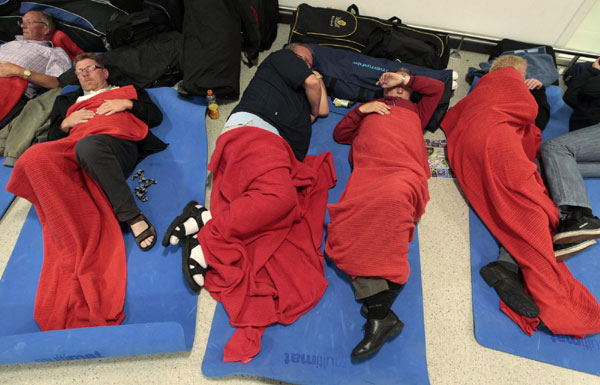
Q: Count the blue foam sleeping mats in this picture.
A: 4